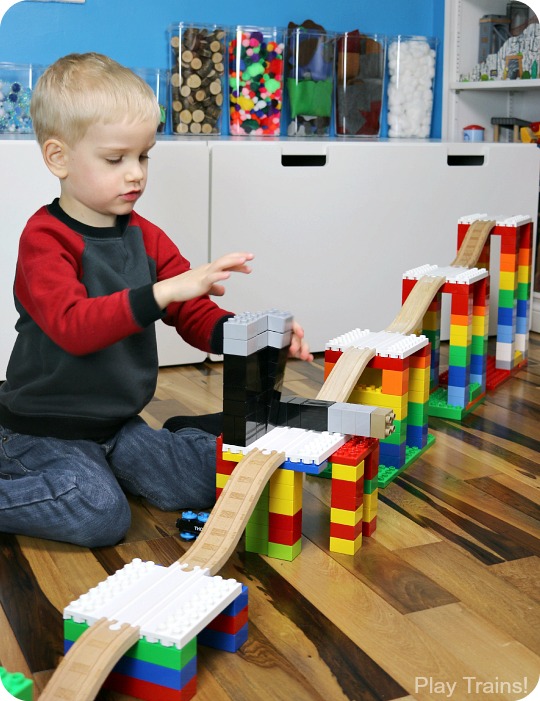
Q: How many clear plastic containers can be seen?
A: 7